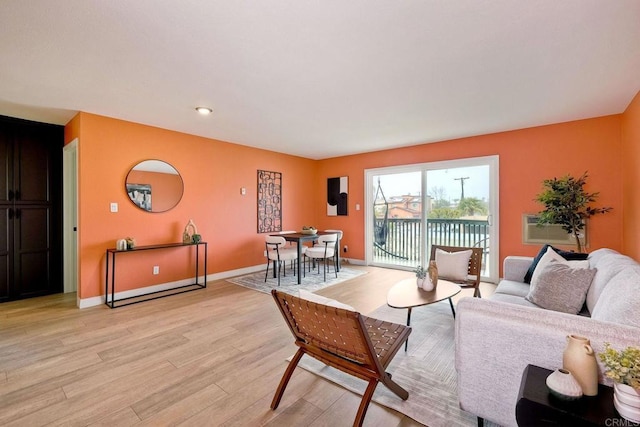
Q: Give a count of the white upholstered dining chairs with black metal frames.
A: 4